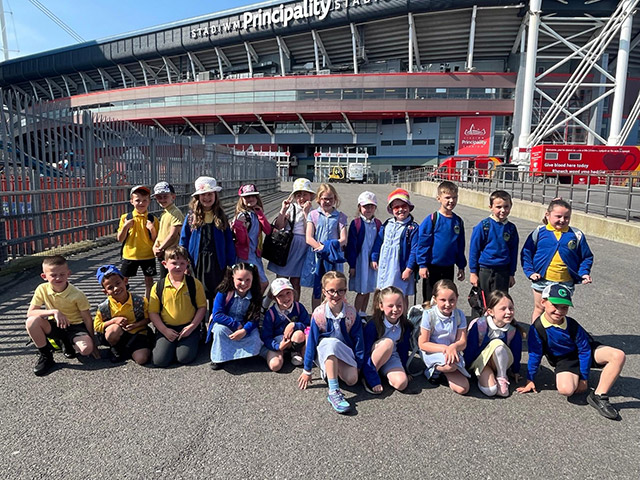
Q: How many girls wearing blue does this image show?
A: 13